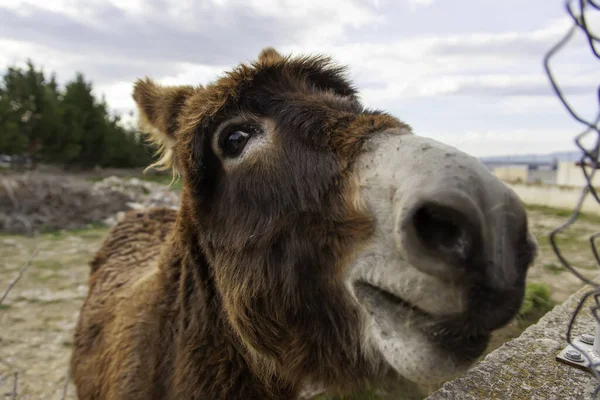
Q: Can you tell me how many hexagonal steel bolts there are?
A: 2